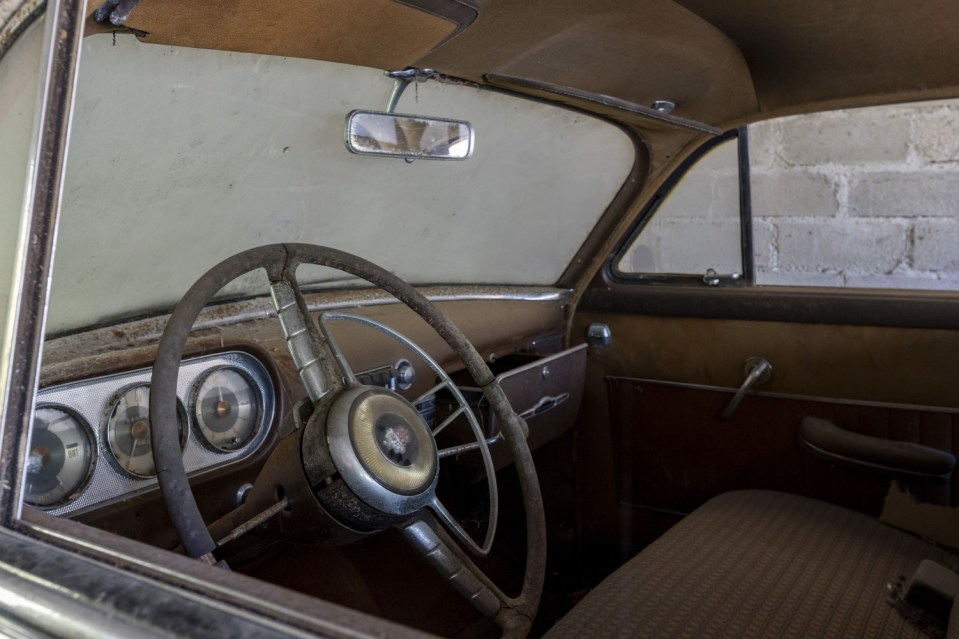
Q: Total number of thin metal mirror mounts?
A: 1